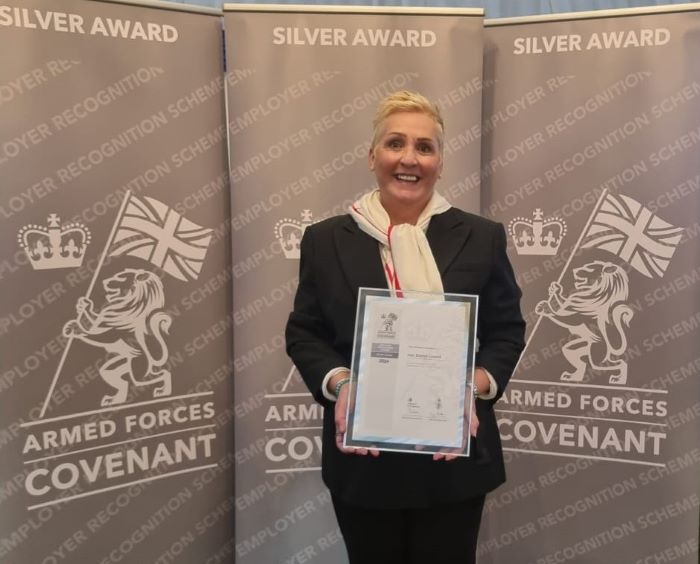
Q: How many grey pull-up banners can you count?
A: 3